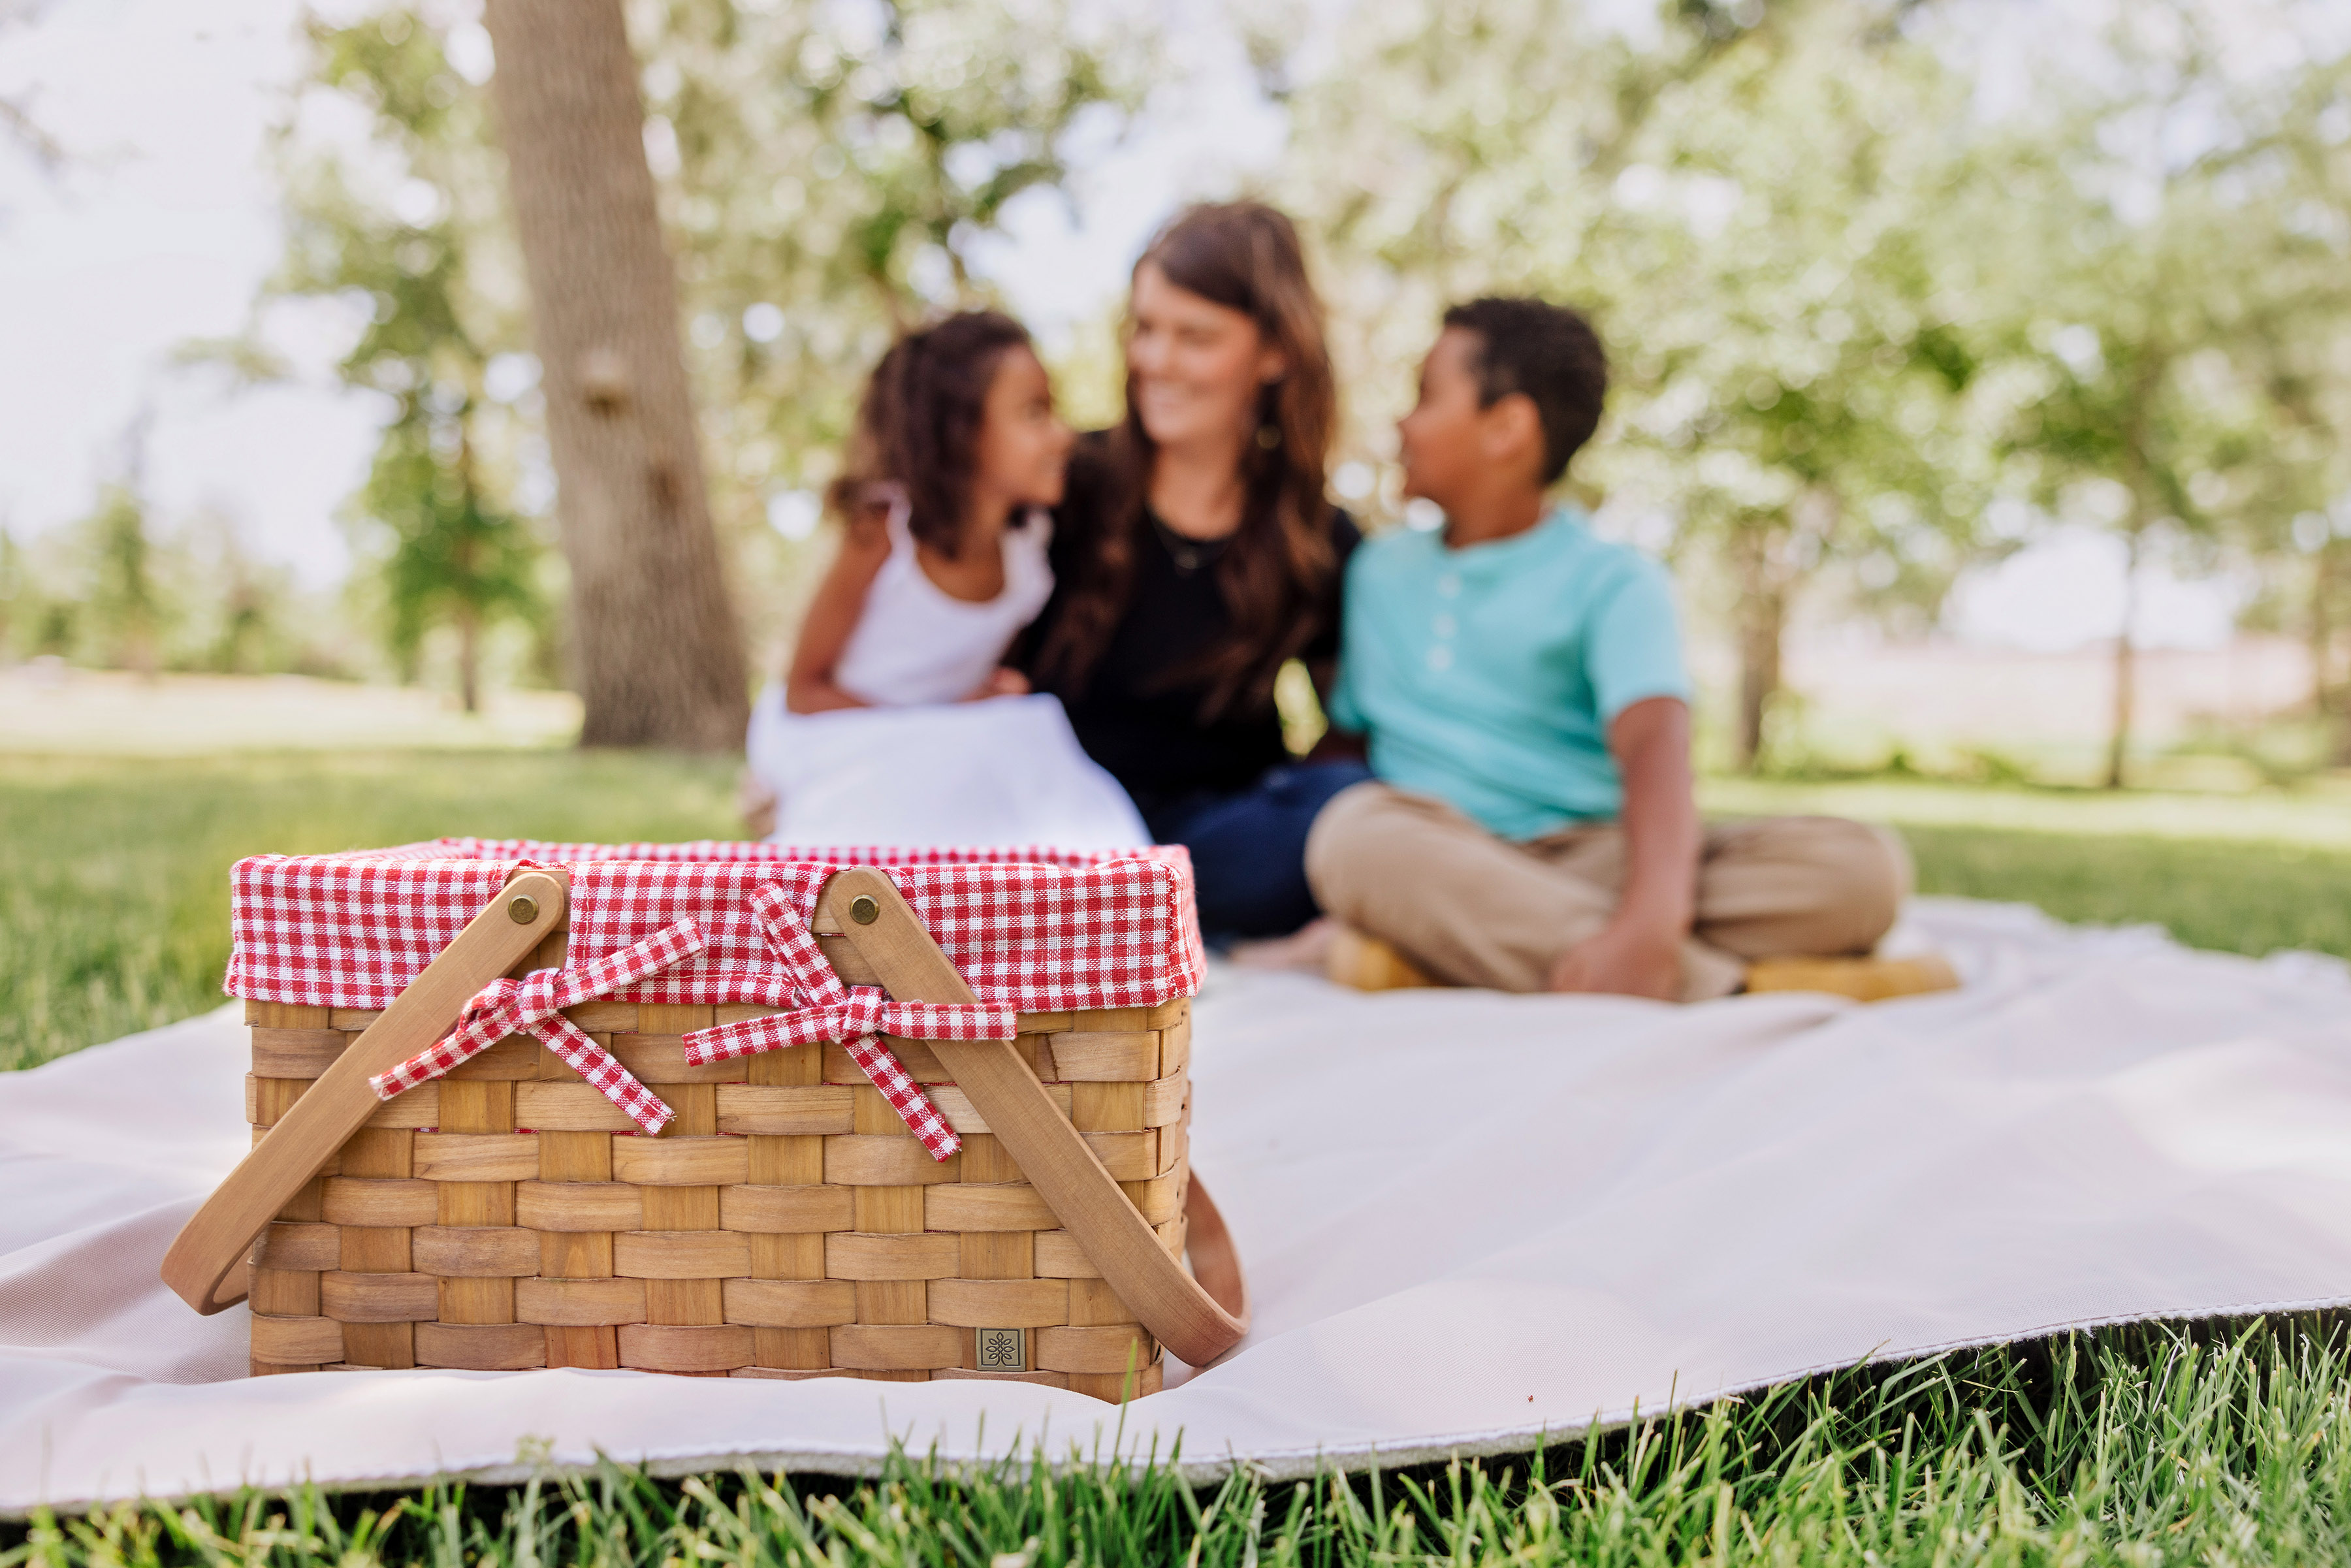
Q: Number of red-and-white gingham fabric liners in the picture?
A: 1